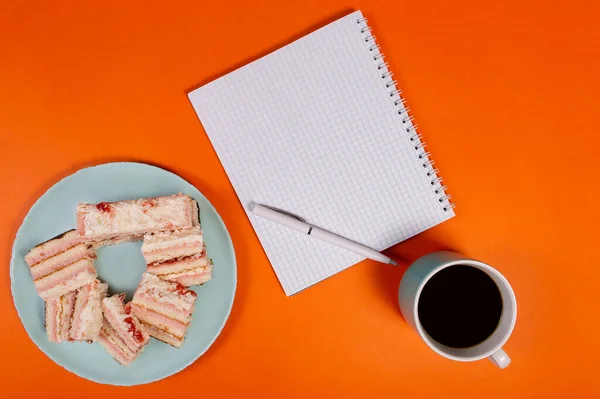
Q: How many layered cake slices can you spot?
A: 6